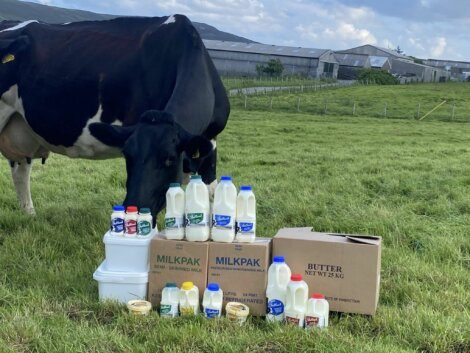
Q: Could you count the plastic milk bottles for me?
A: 13